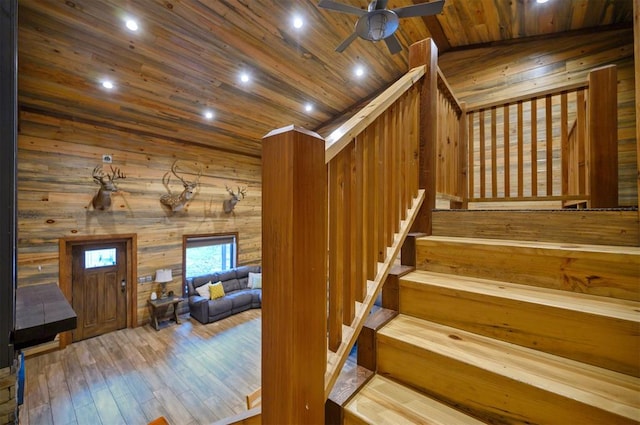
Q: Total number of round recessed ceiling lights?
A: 8